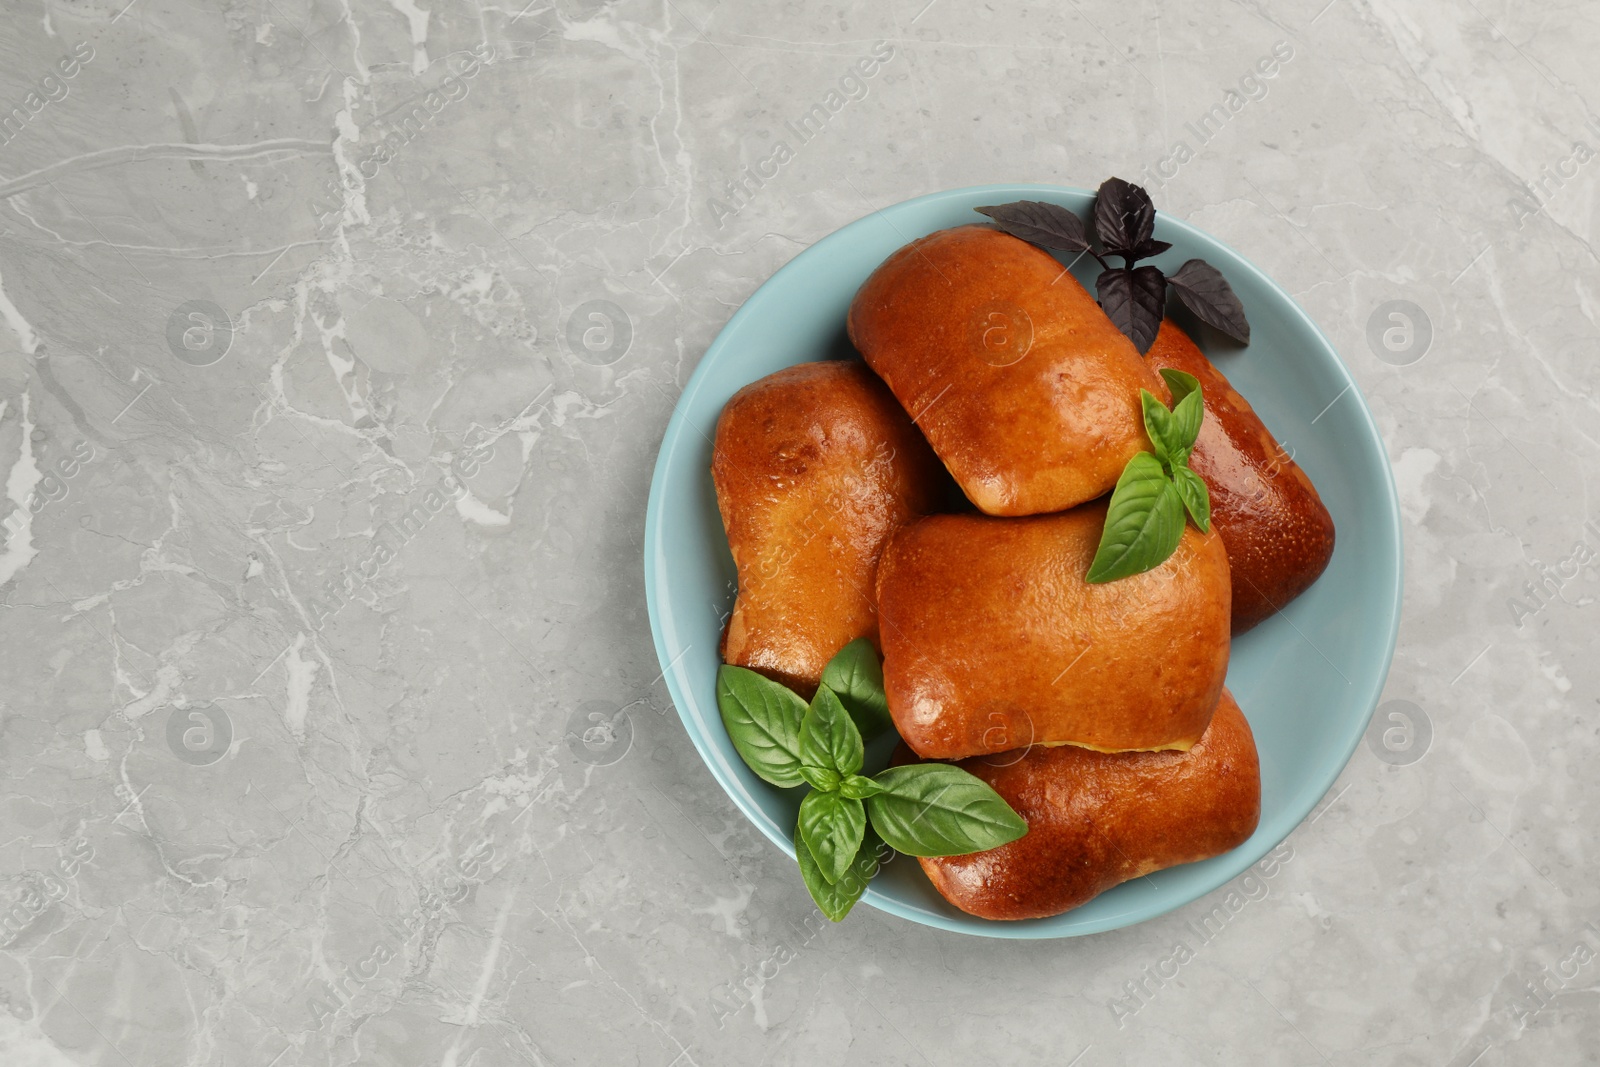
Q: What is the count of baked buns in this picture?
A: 5